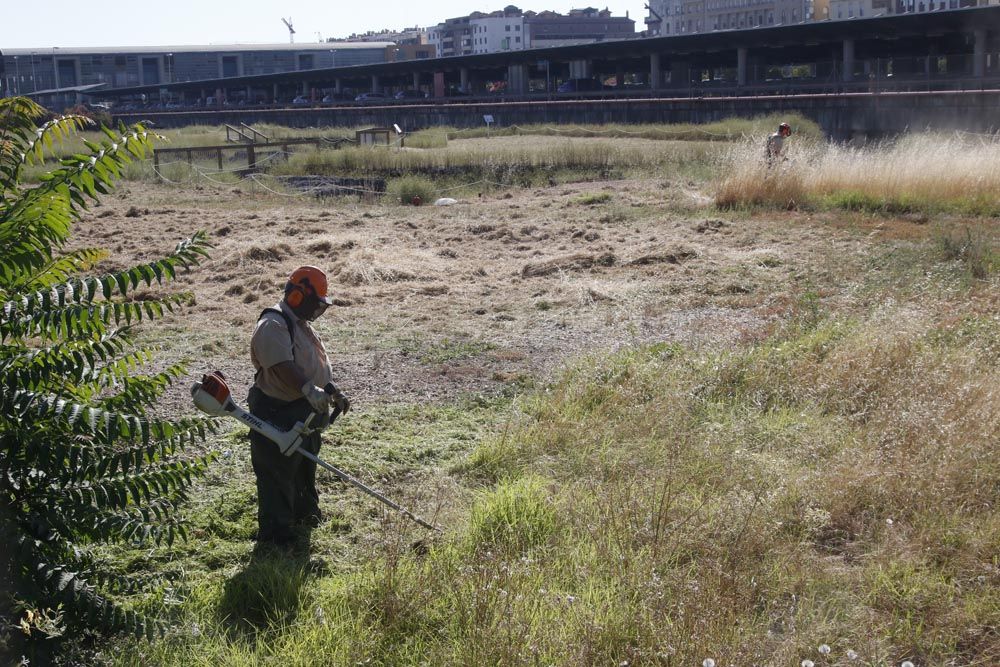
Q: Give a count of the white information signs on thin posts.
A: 2